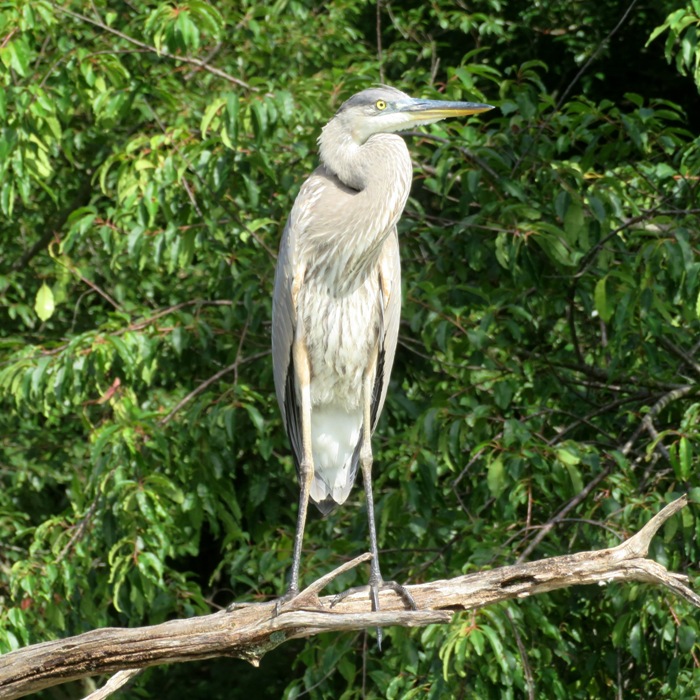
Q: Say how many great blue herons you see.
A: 1